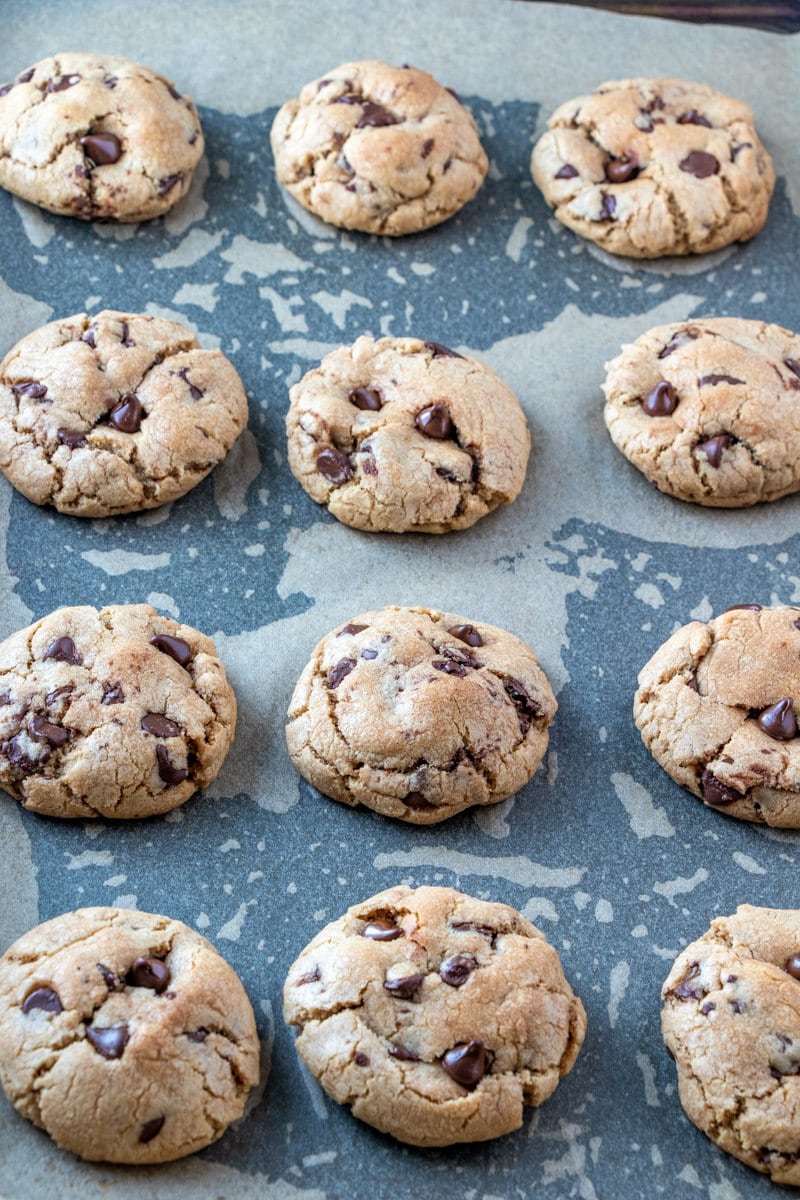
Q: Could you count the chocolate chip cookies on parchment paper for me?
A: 12